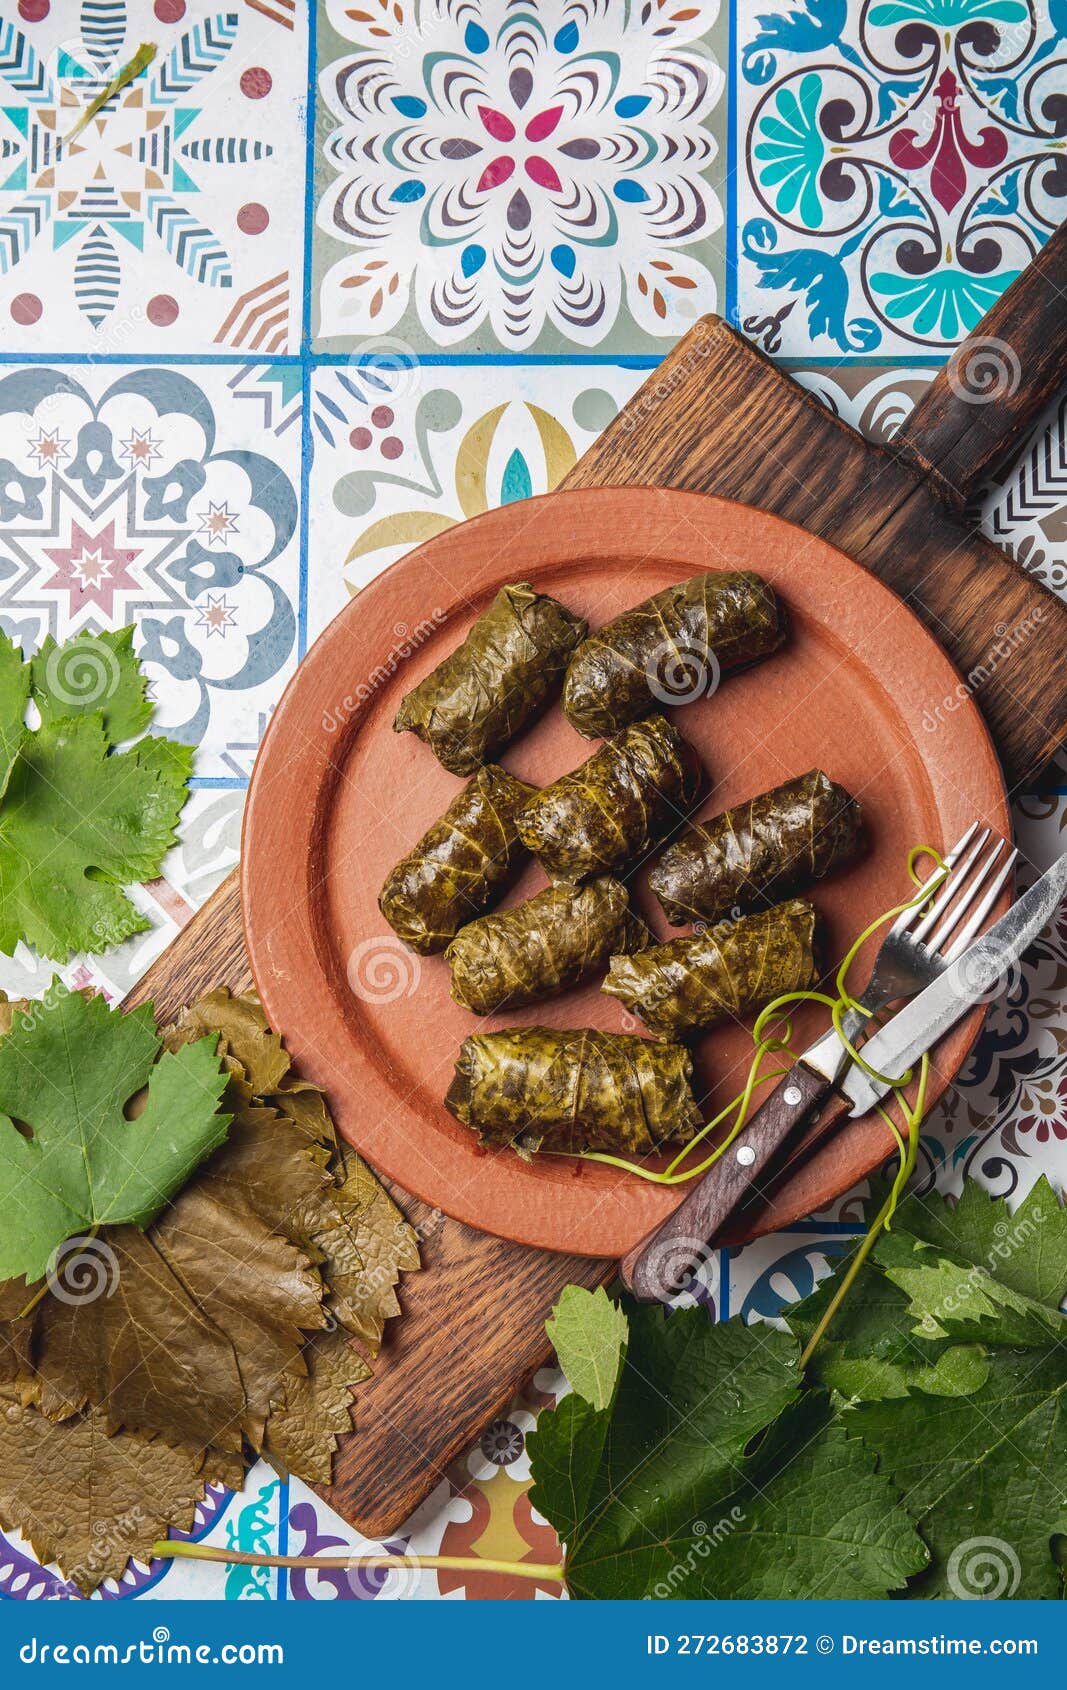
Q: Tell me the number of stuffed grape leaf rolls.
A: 8